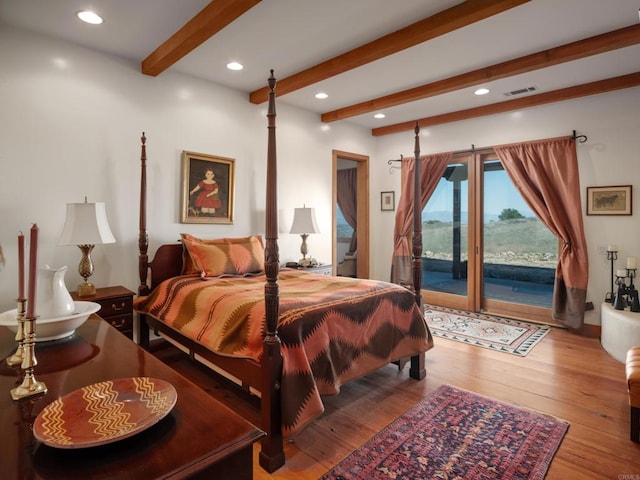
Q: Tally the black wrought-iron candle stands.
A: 3